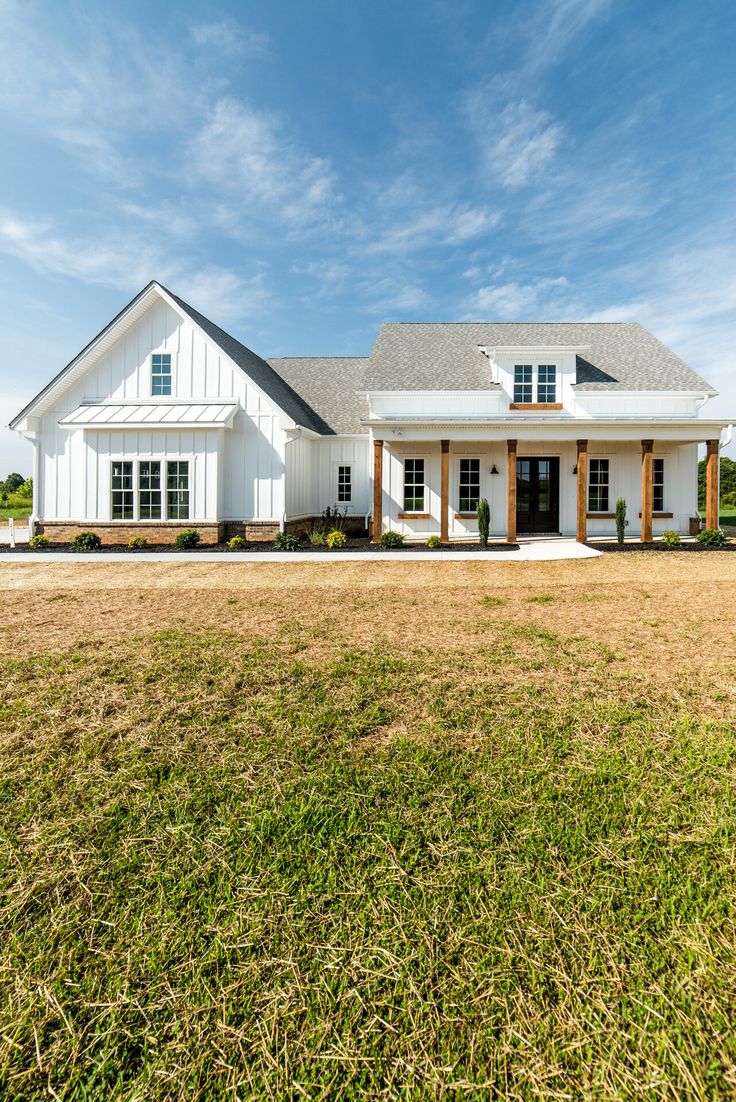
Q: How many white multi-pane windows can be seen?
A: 11